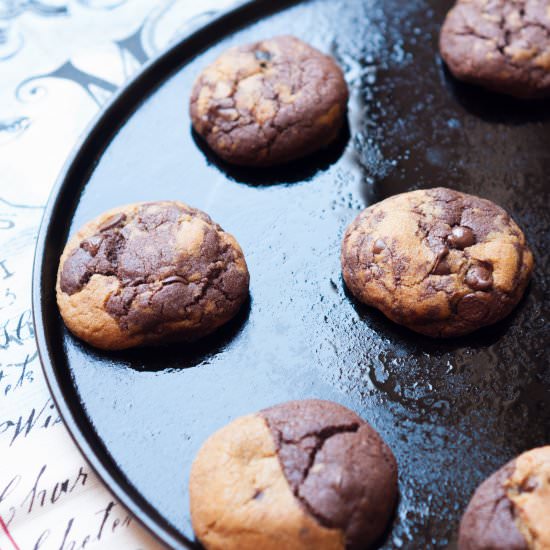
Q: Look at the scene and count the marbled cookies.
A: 6